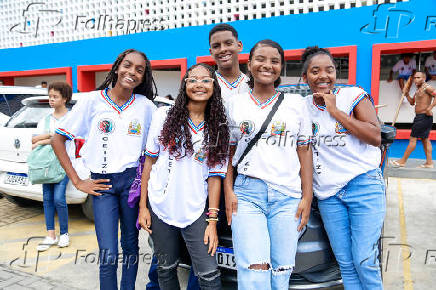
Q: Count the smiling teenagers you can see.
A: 5